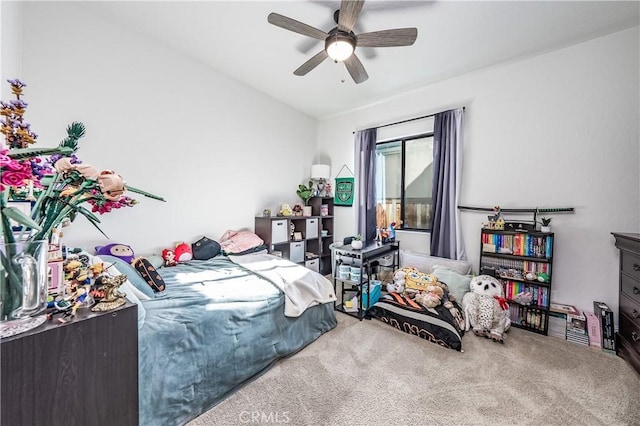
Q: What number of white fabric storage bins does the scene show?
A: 4